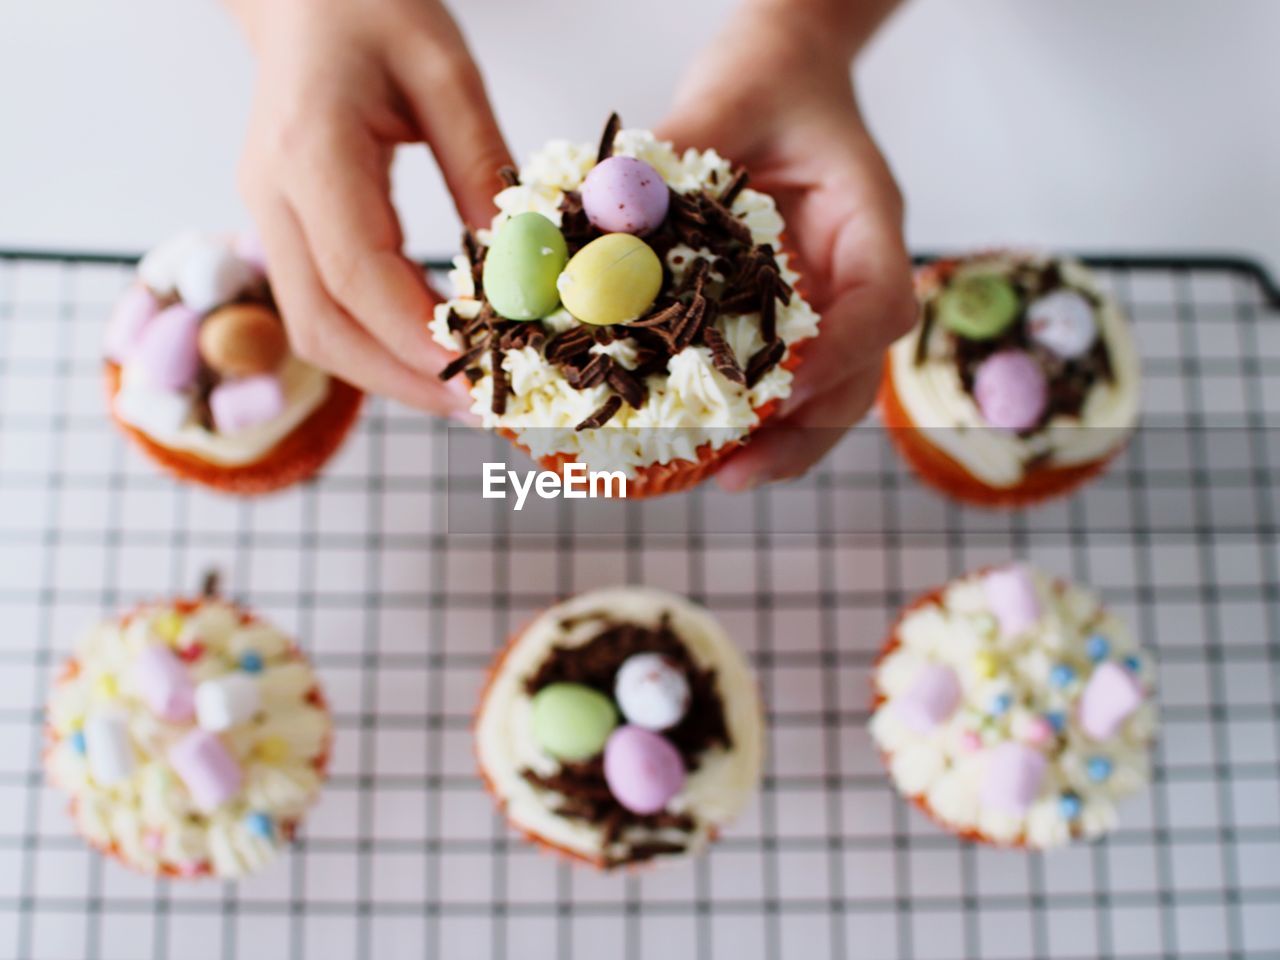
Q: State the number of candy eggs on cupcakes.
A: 10